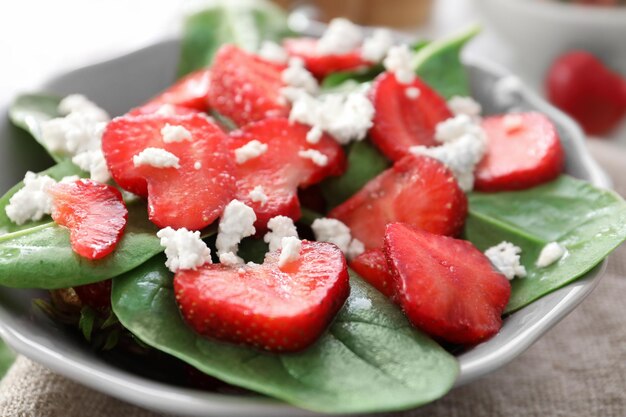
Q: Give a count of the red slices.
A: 12